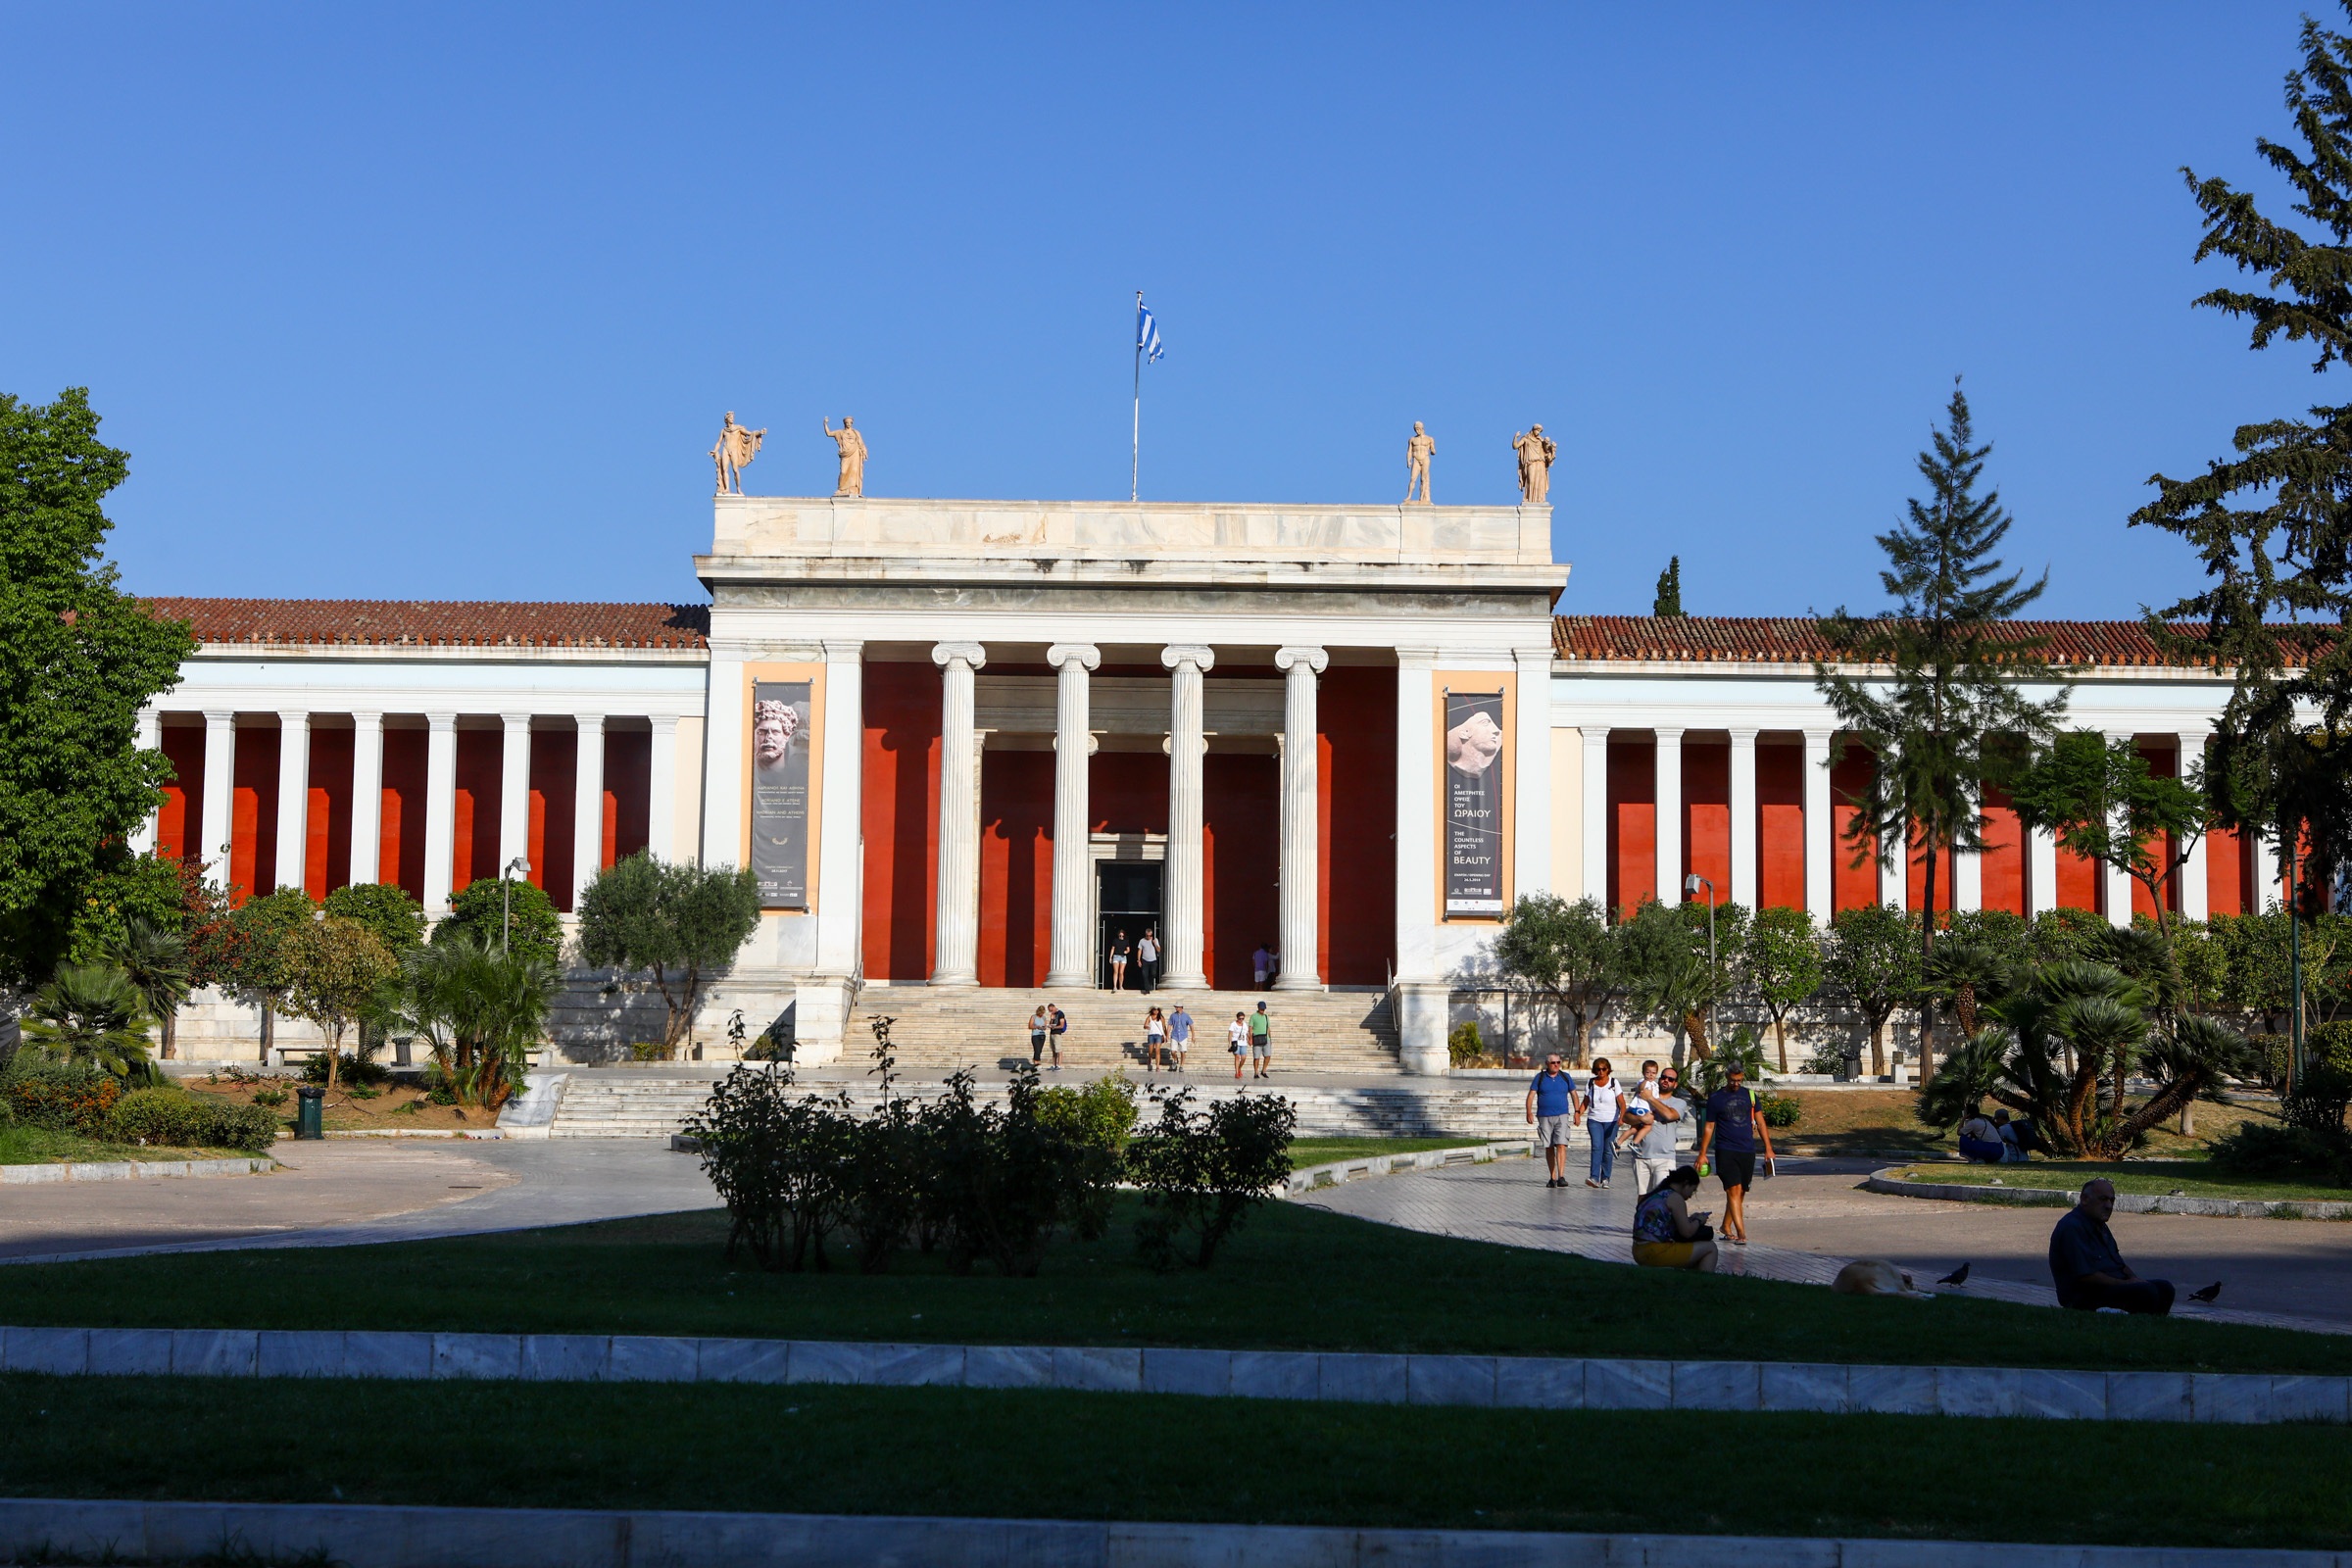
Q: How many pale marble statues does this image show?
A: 4